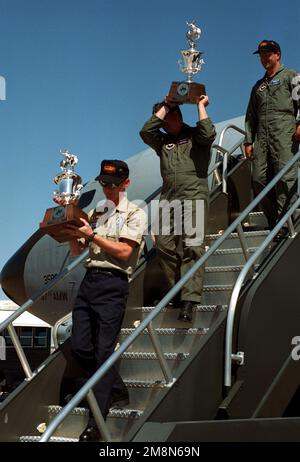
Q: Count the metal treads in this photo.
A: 11